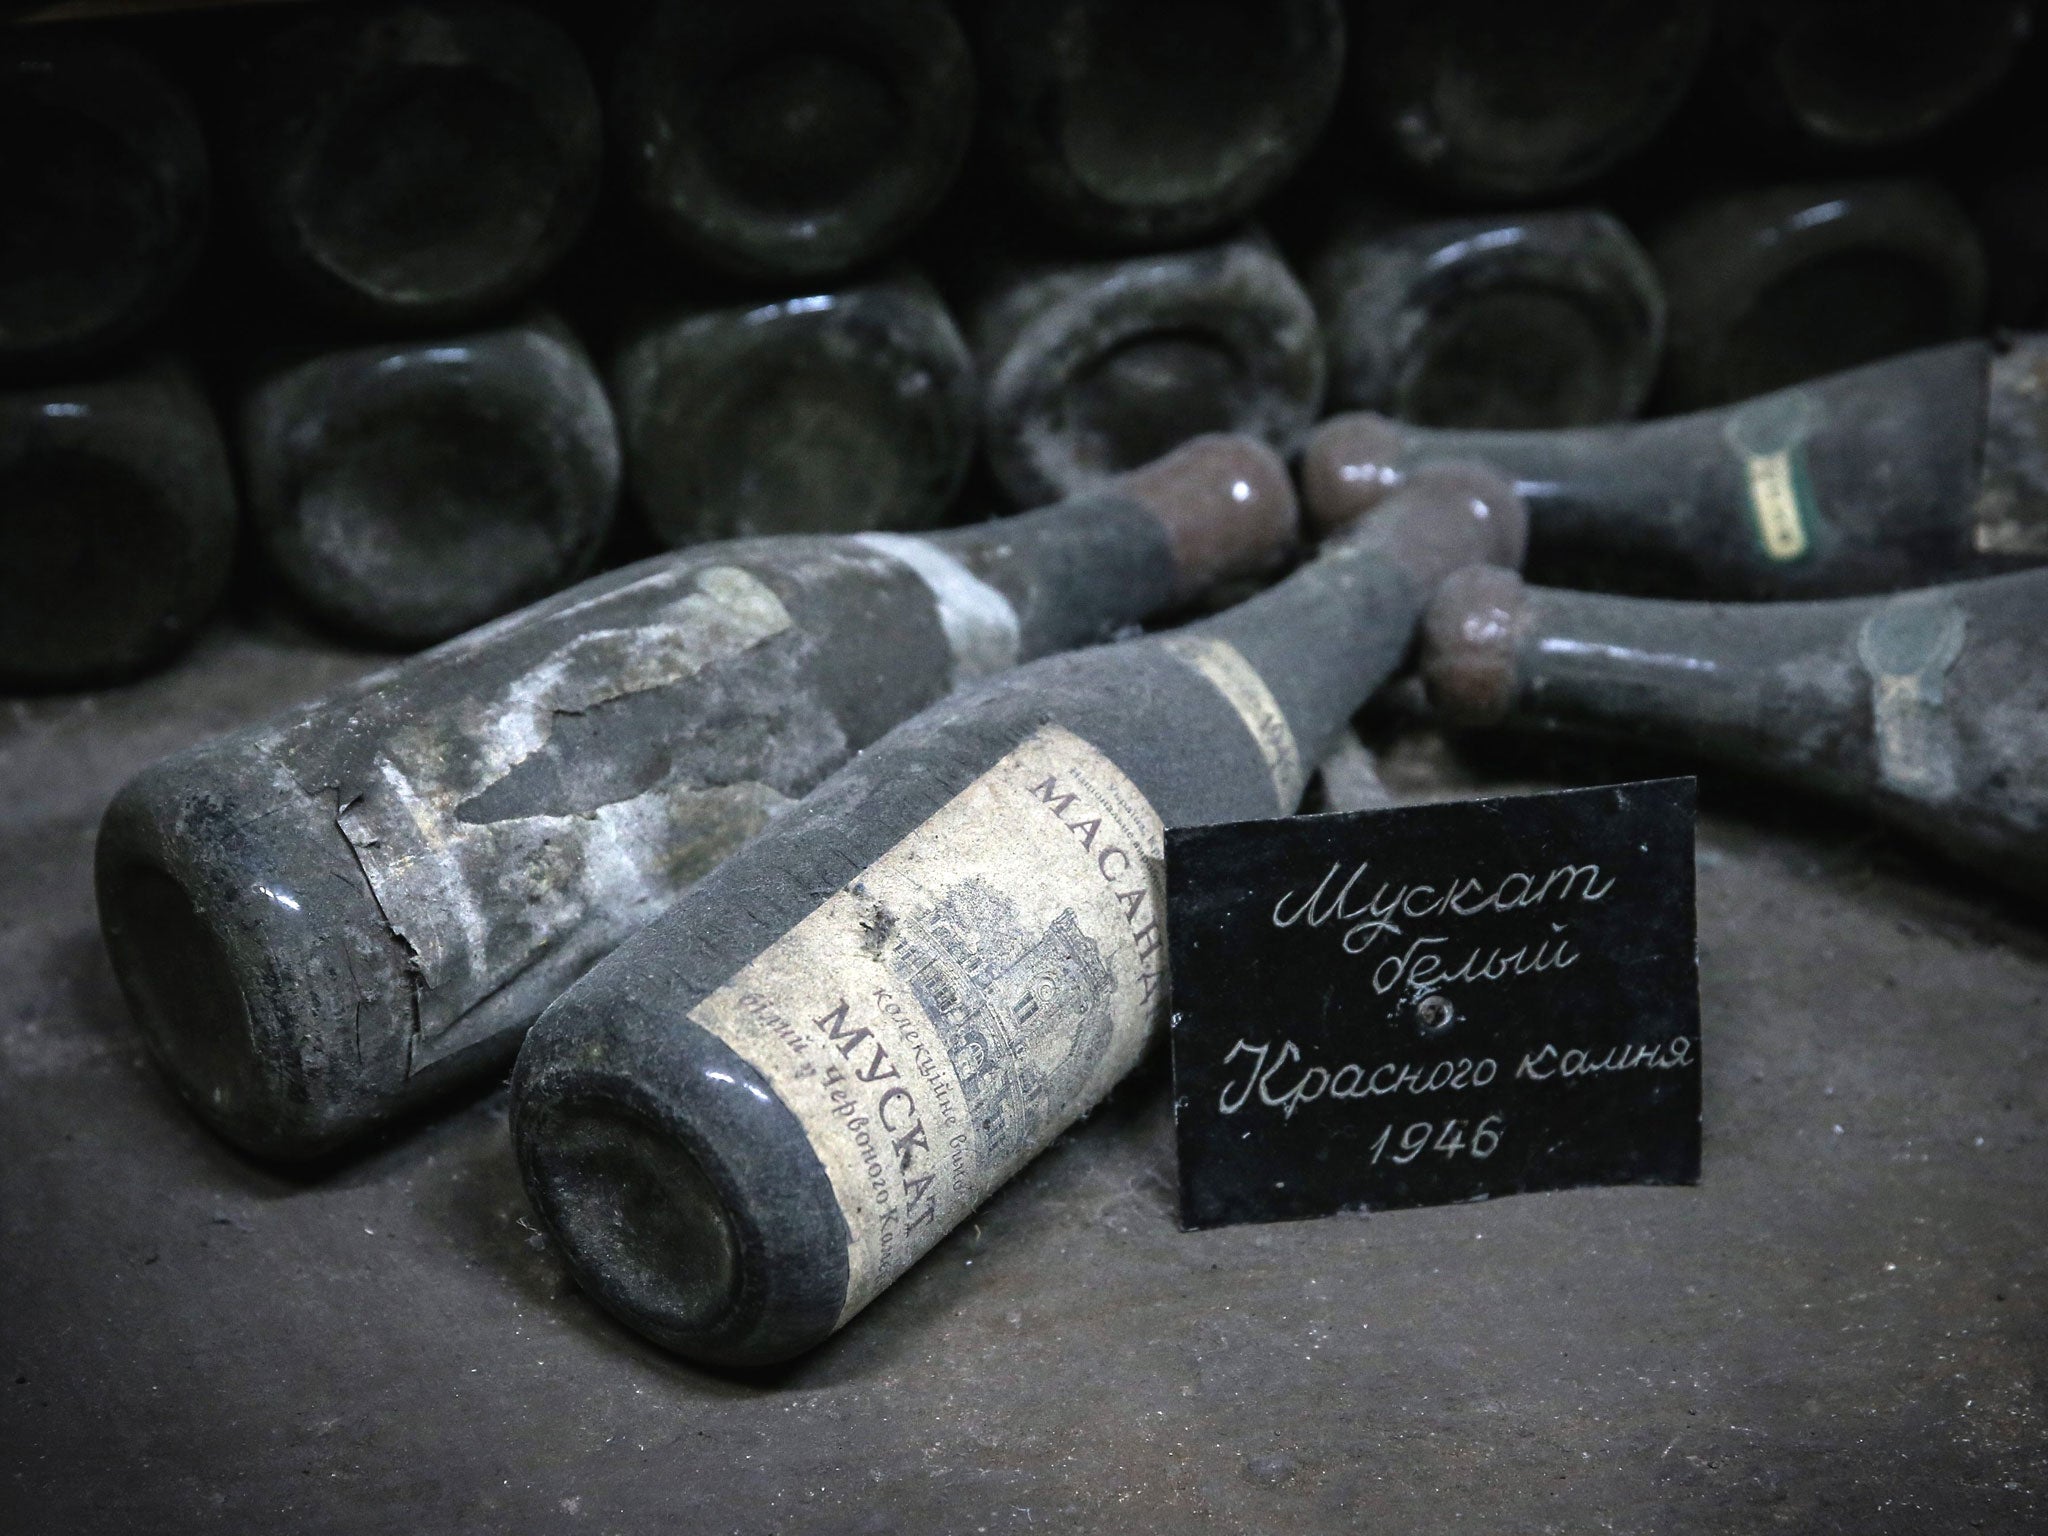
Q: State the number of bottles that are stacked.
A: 12